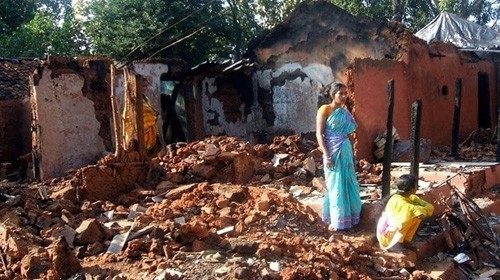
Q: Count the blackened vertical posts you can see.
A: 3